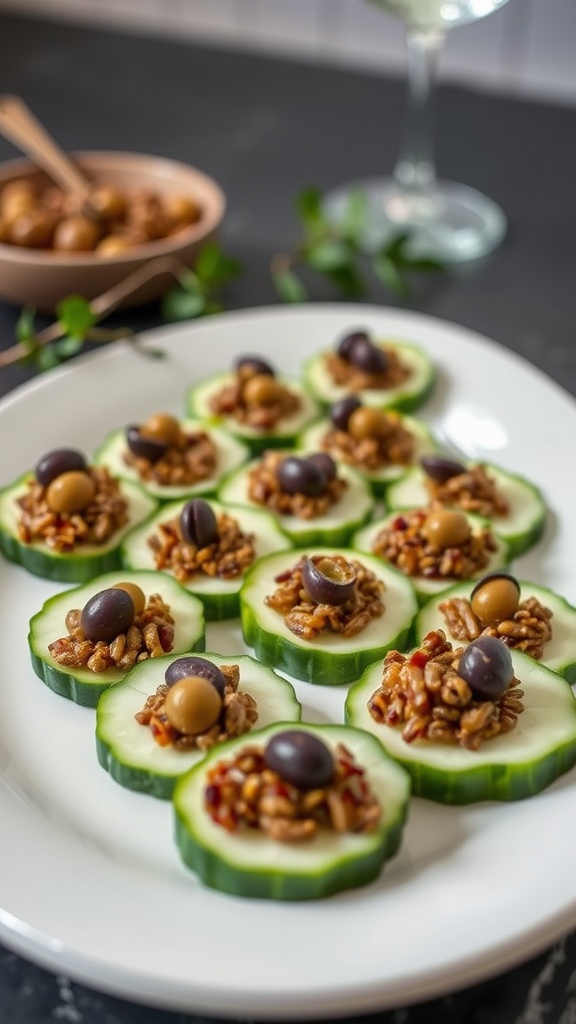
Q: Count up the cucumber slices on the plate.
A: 15